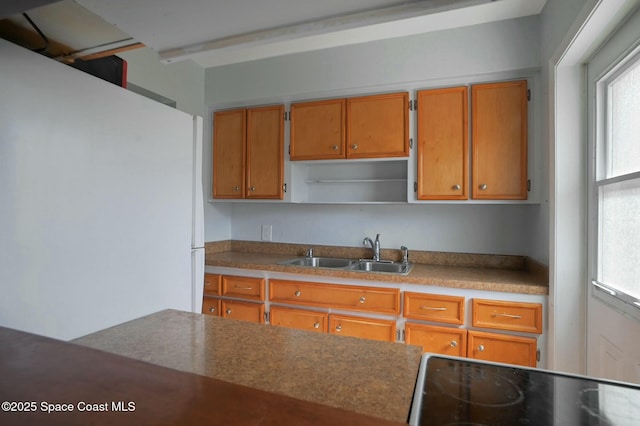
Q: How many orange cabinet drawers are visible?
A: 5